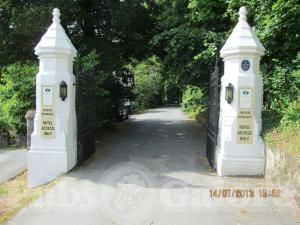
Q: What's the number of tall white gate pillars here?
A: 2